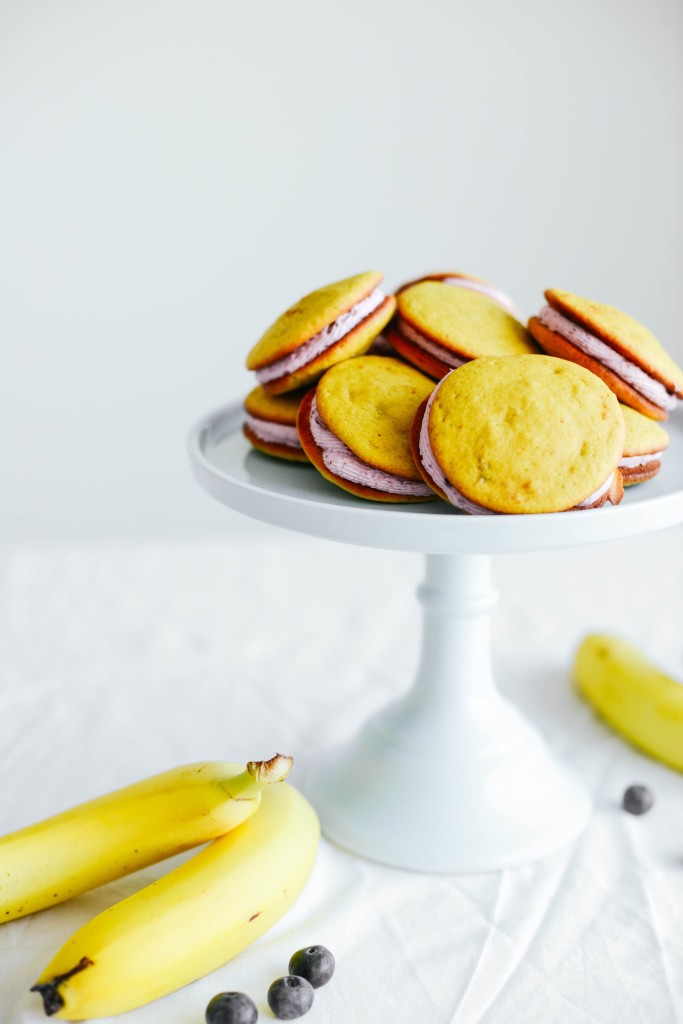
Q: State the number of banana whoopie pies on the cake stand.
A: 8